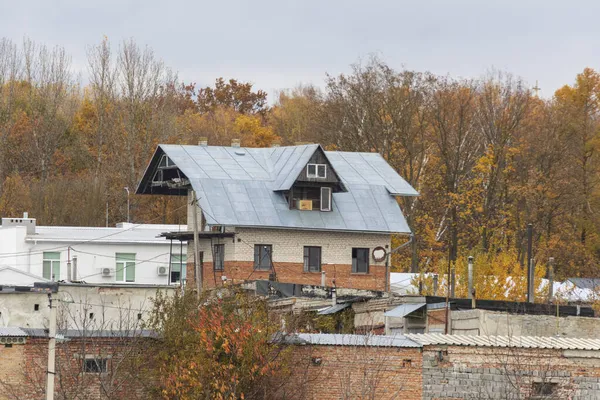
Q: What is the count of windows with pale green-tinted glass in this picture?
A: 3